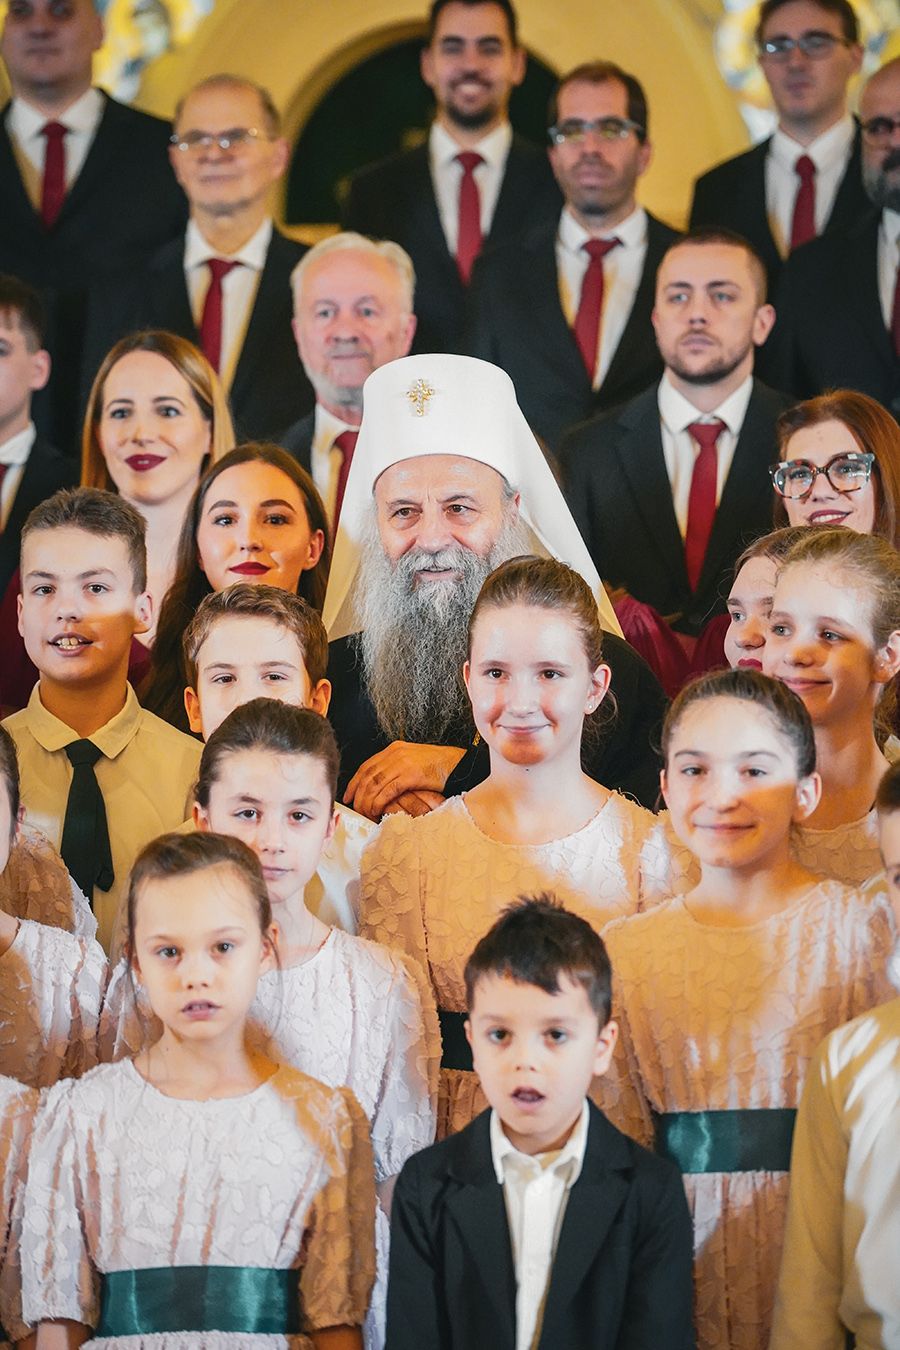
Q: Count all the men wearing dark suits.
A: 9